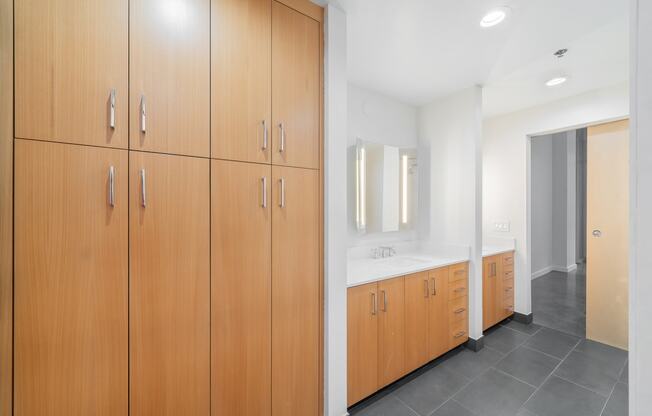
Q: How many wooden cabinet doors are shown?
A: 14